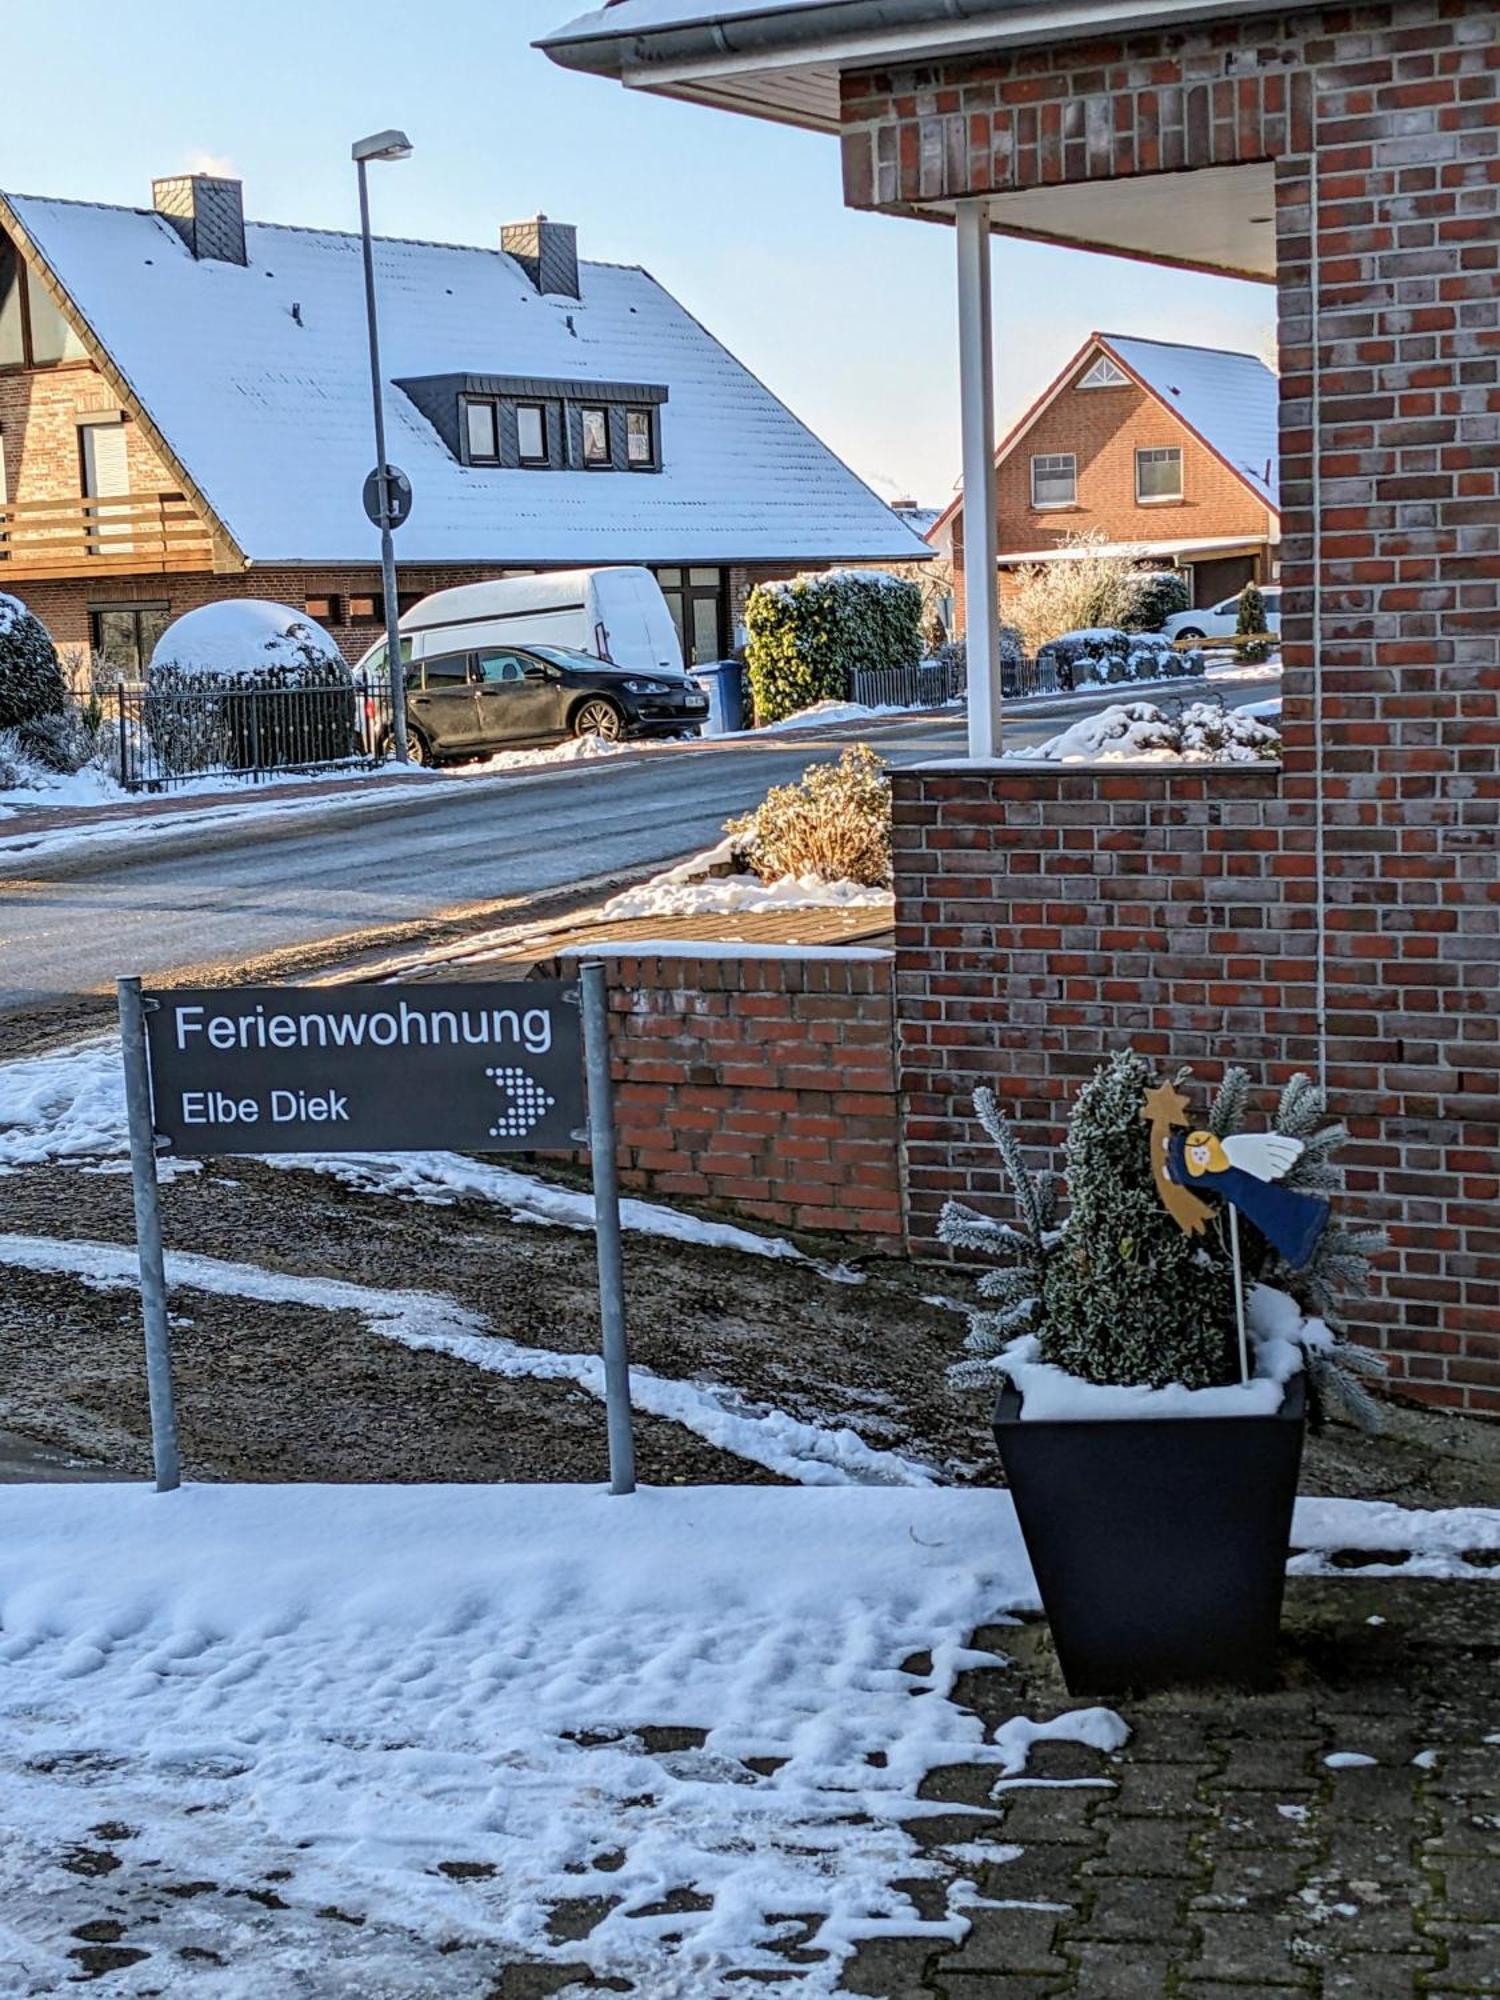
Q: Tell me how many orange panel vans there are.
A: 0